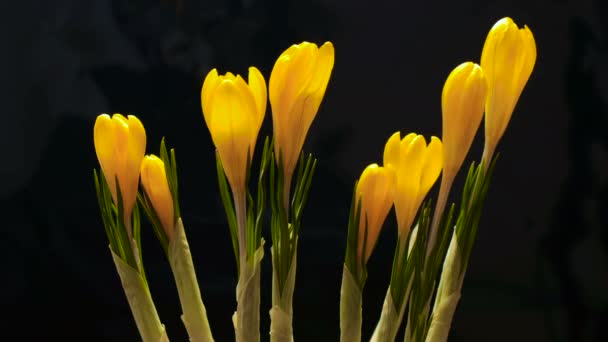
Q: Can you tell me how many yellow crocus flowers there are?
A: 8